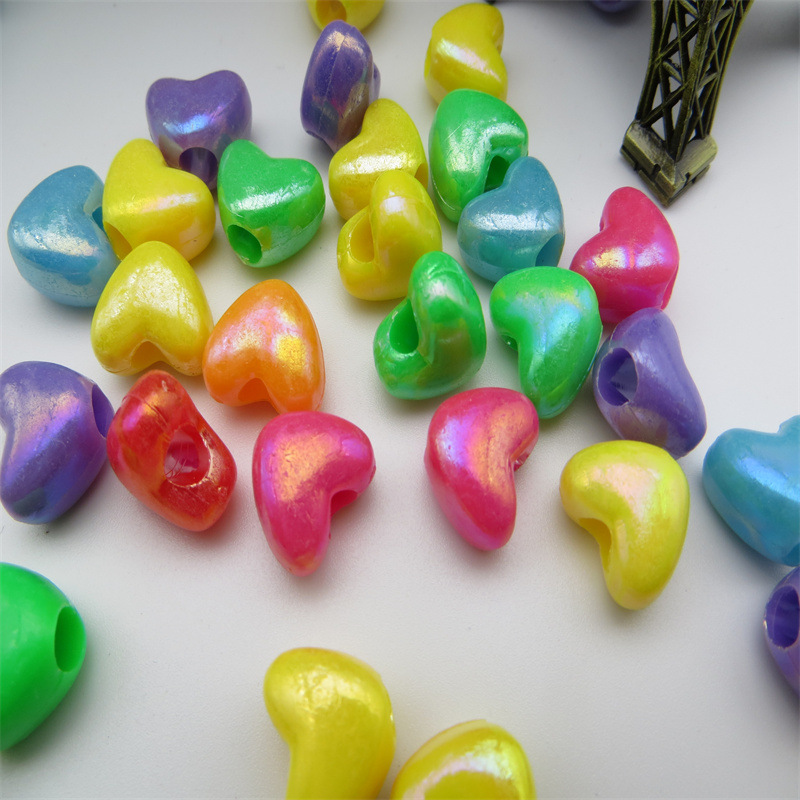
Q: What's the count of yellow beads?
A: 9